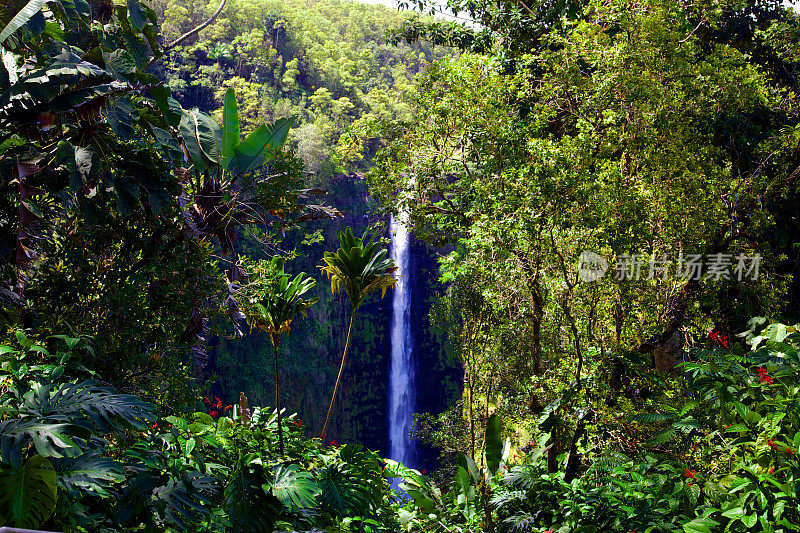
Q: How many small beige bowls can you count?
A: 0